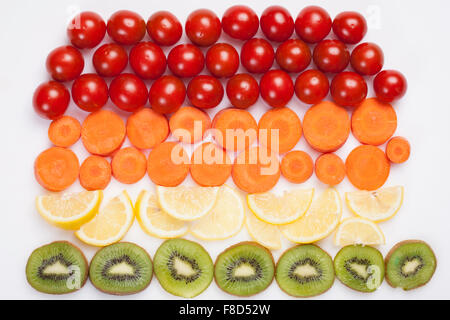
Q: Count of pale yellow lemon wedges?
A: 10